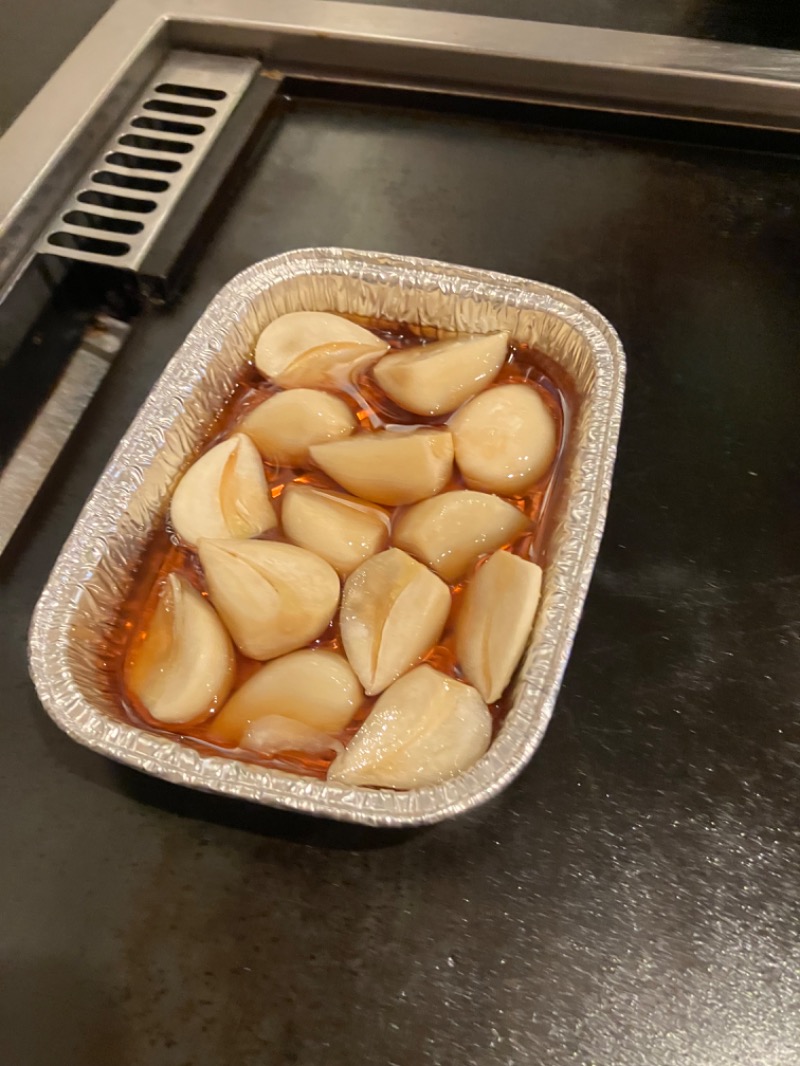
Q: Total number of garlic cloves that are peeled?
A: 14